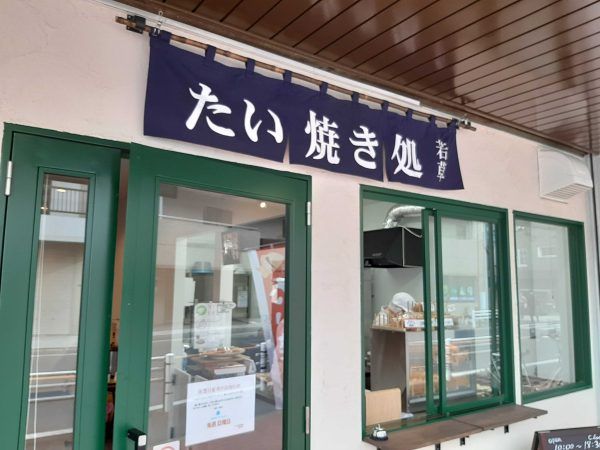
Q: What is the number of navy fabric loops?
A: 10